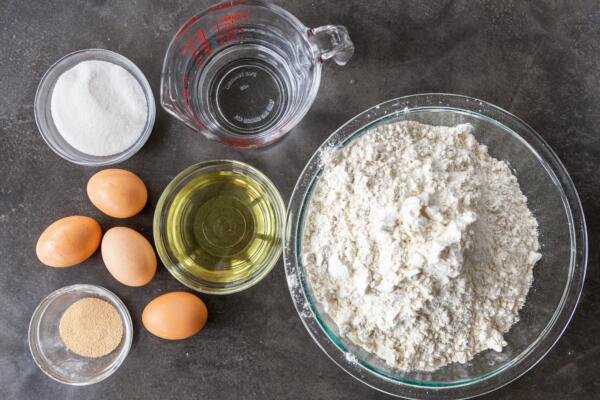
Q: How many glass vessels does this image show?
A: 5